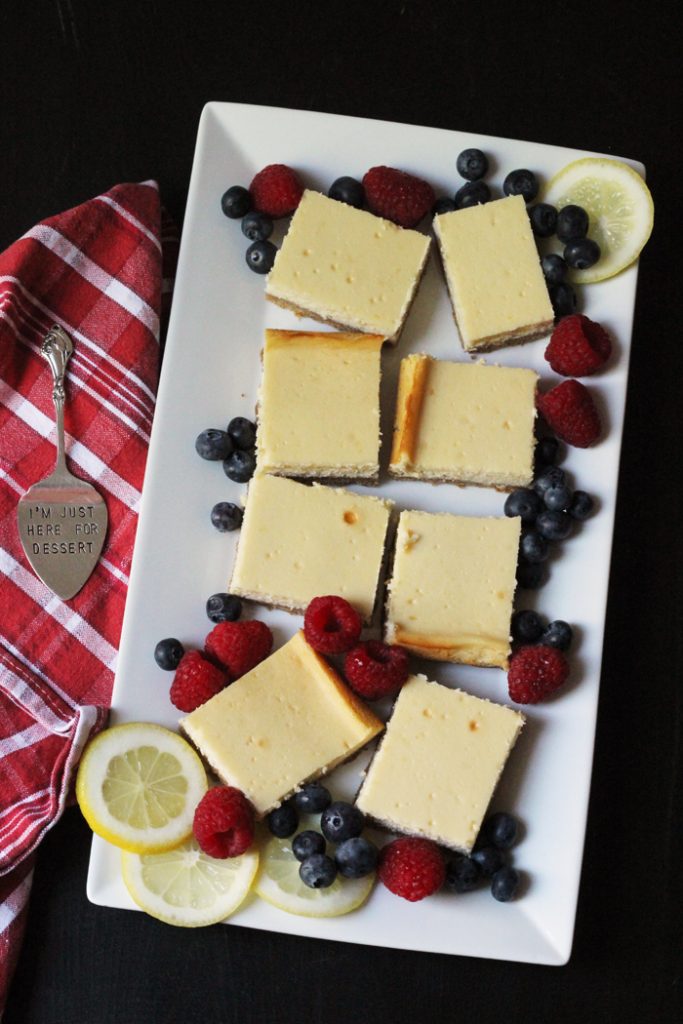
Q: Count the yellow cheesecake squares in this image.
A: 8